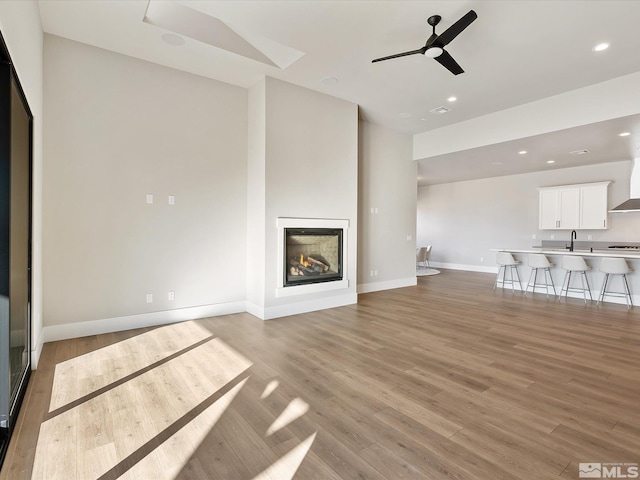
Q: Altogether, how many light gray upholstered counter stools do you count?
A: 4